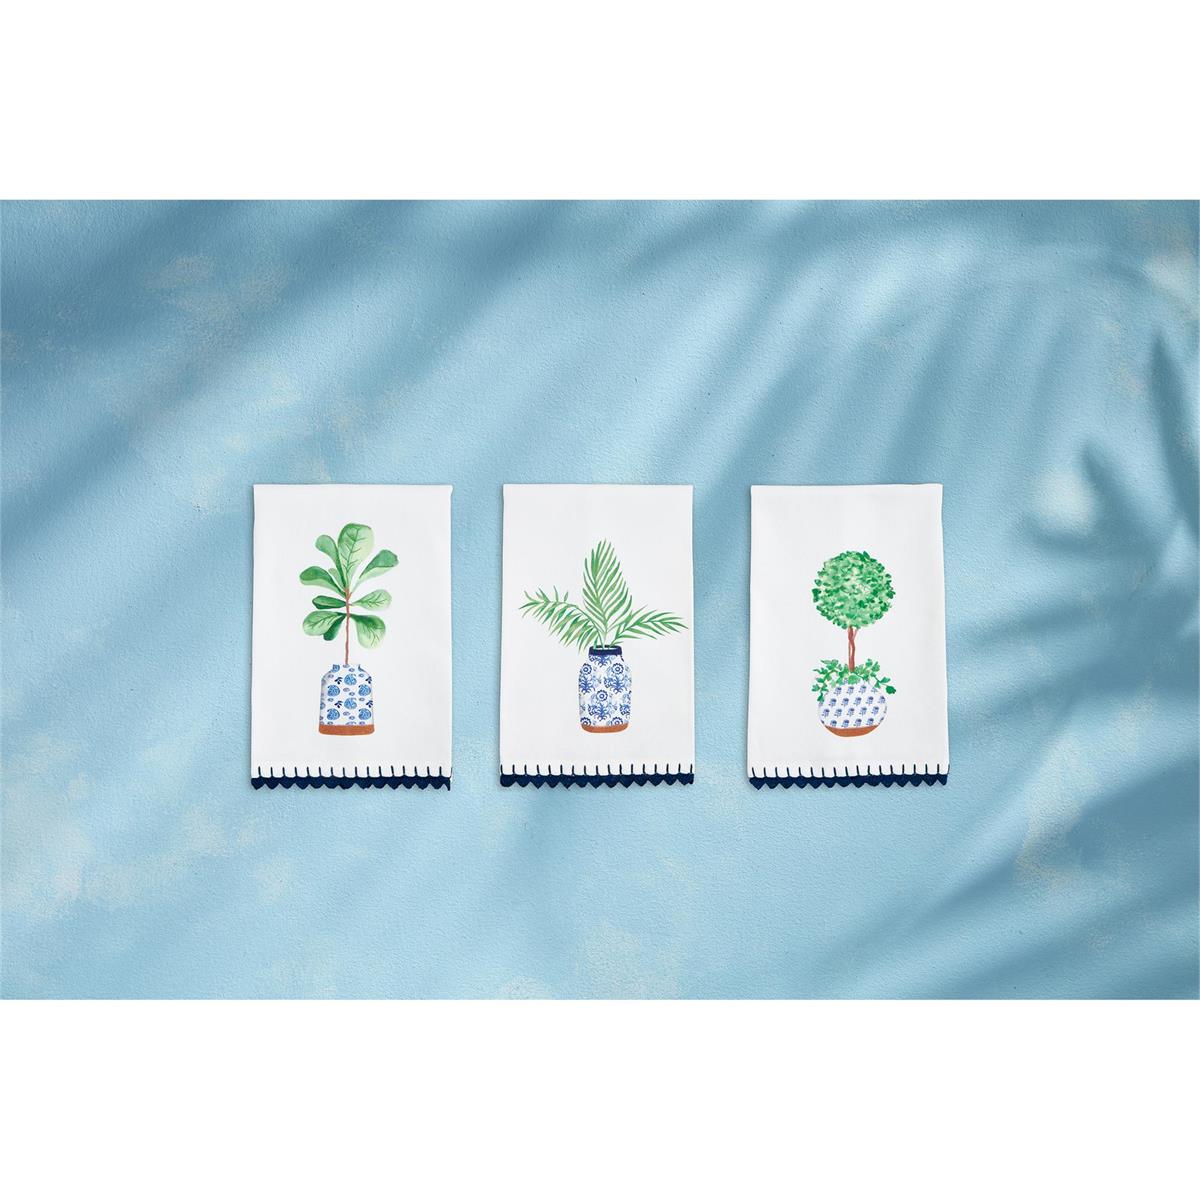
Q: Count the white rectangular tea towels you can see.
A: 3